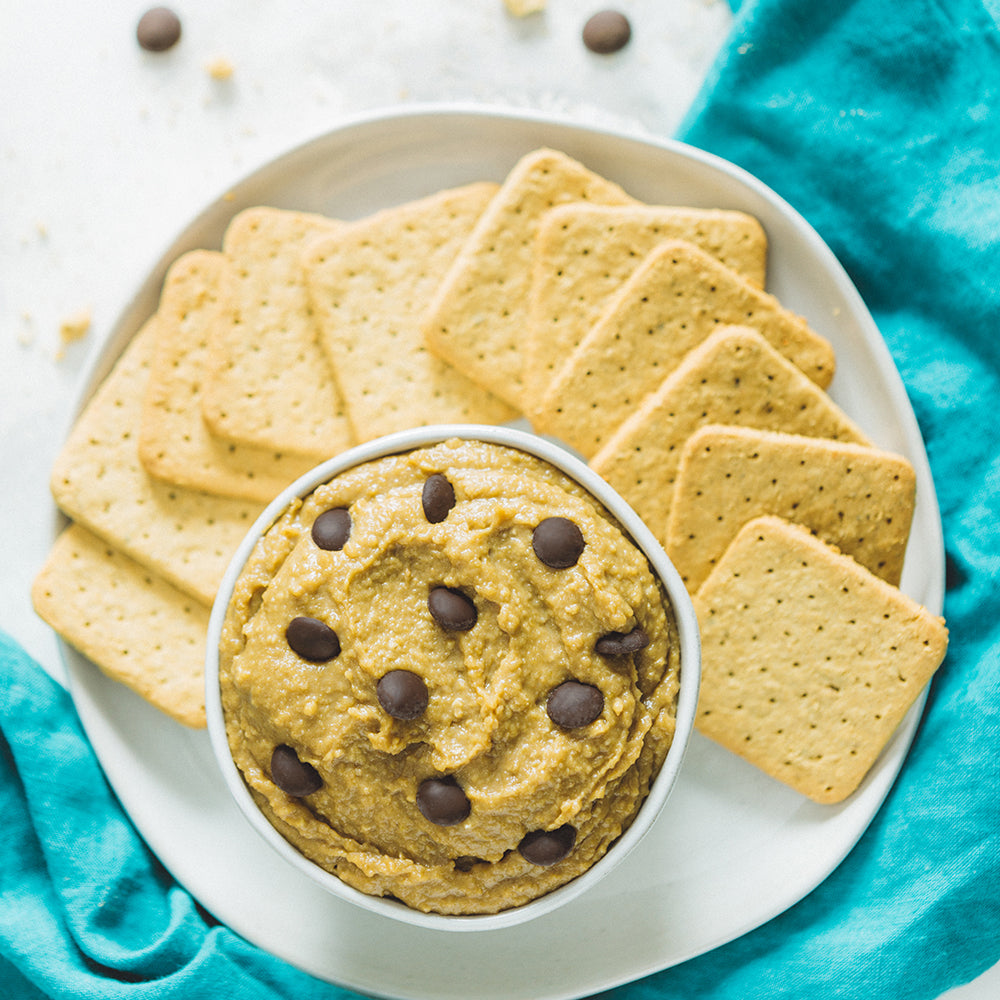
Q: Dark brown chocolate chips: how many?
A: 13